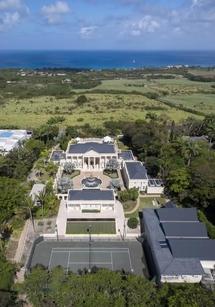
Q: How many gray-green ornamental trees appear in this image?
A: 4